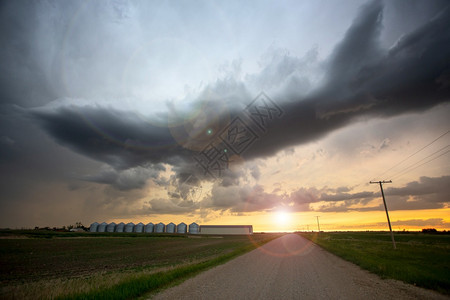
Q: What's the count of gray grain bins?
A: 11